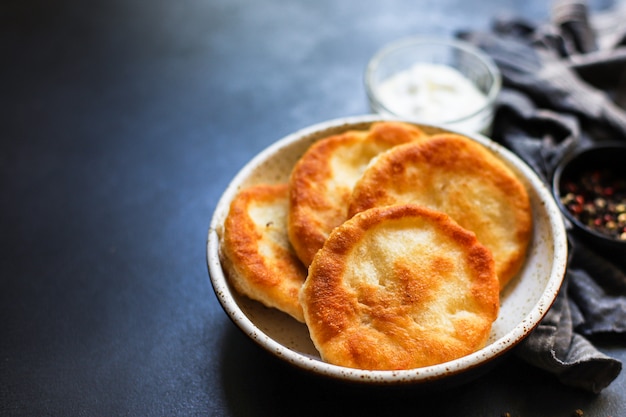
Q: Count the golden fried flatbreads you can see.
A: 4